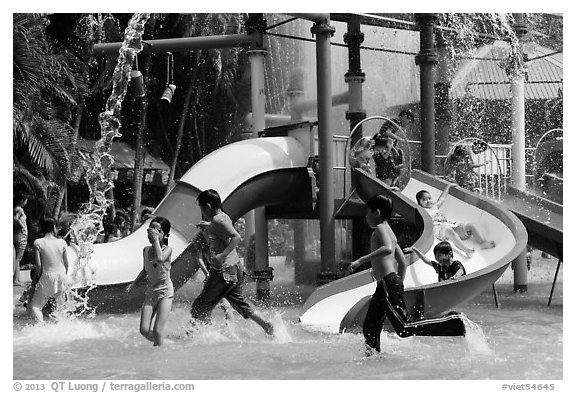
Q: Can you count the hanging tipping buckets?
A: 2